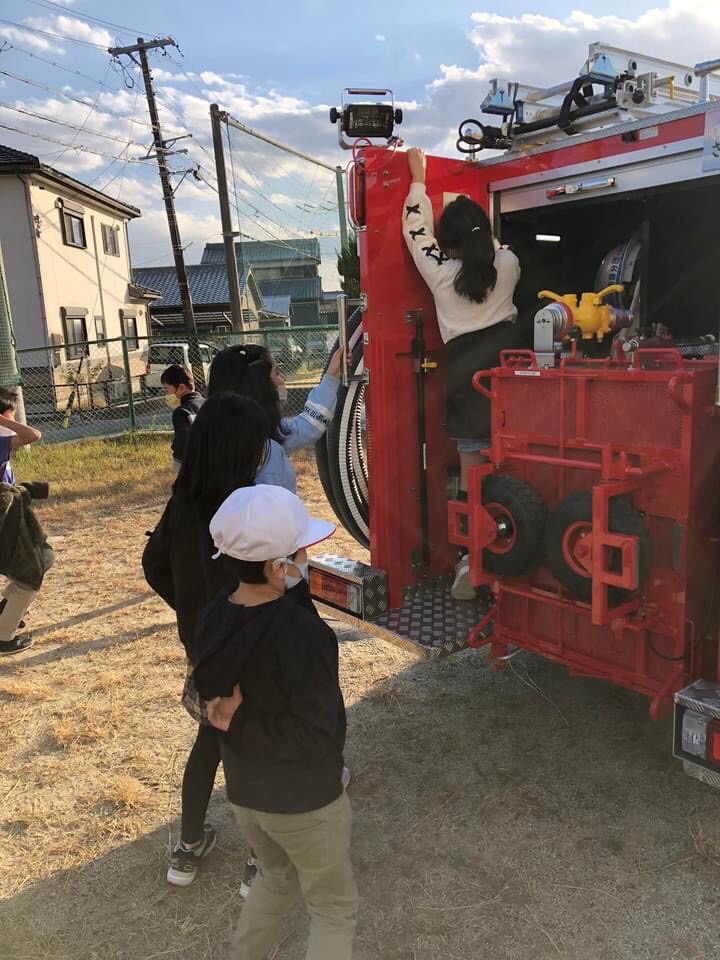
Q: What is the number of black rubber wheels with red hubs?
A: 2